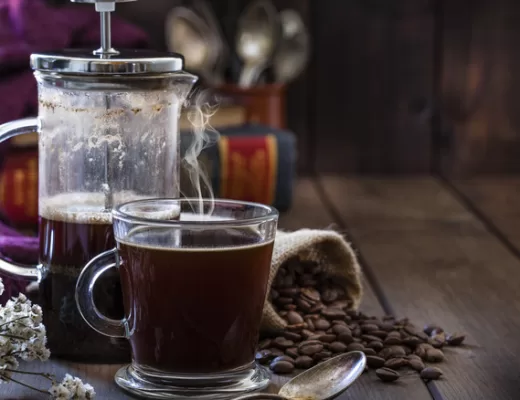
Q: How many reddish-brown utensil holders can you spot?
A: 1